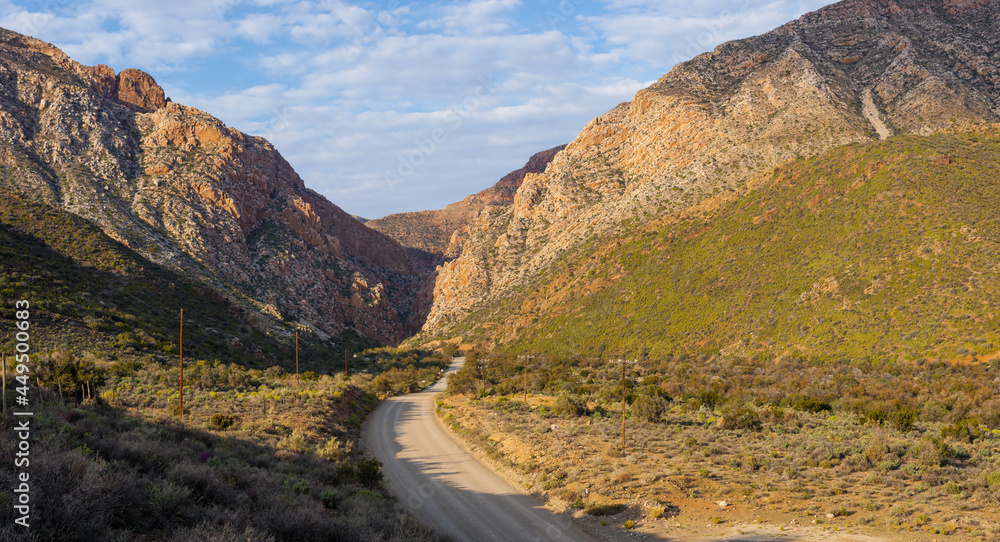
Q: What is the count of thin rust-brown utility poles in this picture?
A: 6